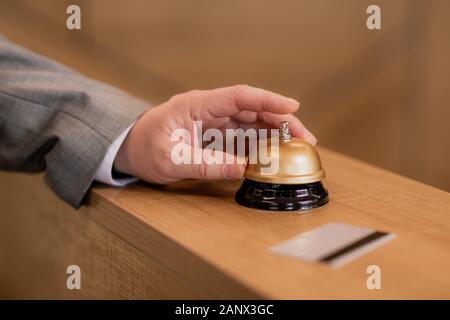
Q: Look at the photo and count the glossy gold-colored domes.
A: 1